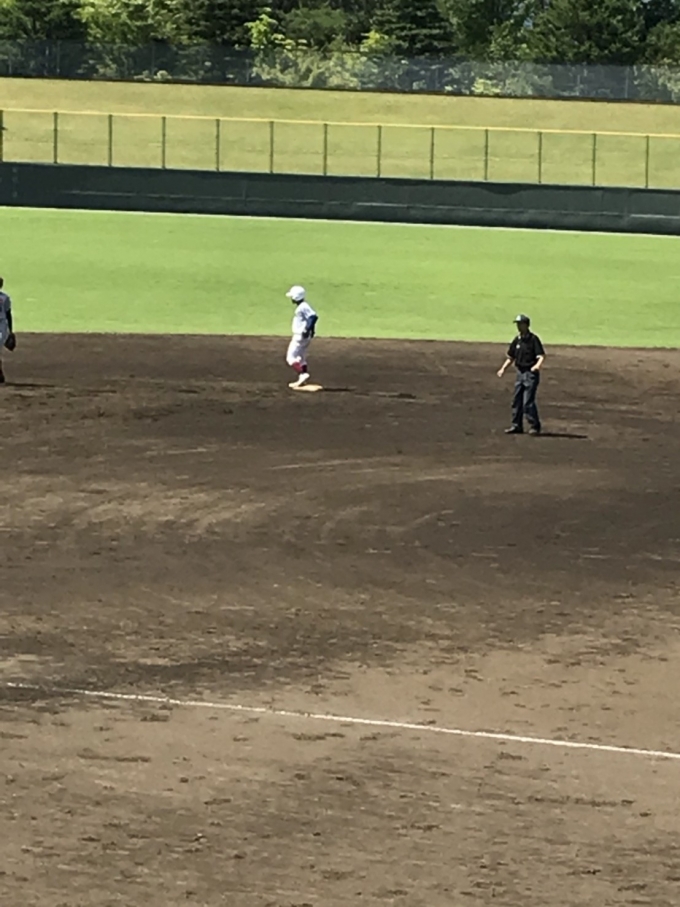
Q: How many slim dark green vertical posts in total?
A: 13